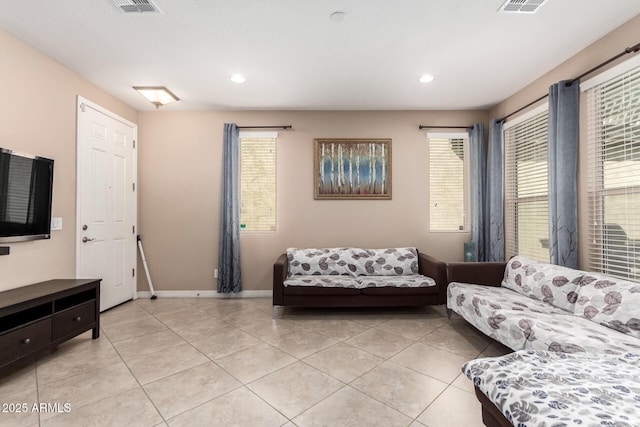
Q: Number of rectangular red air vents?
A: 0